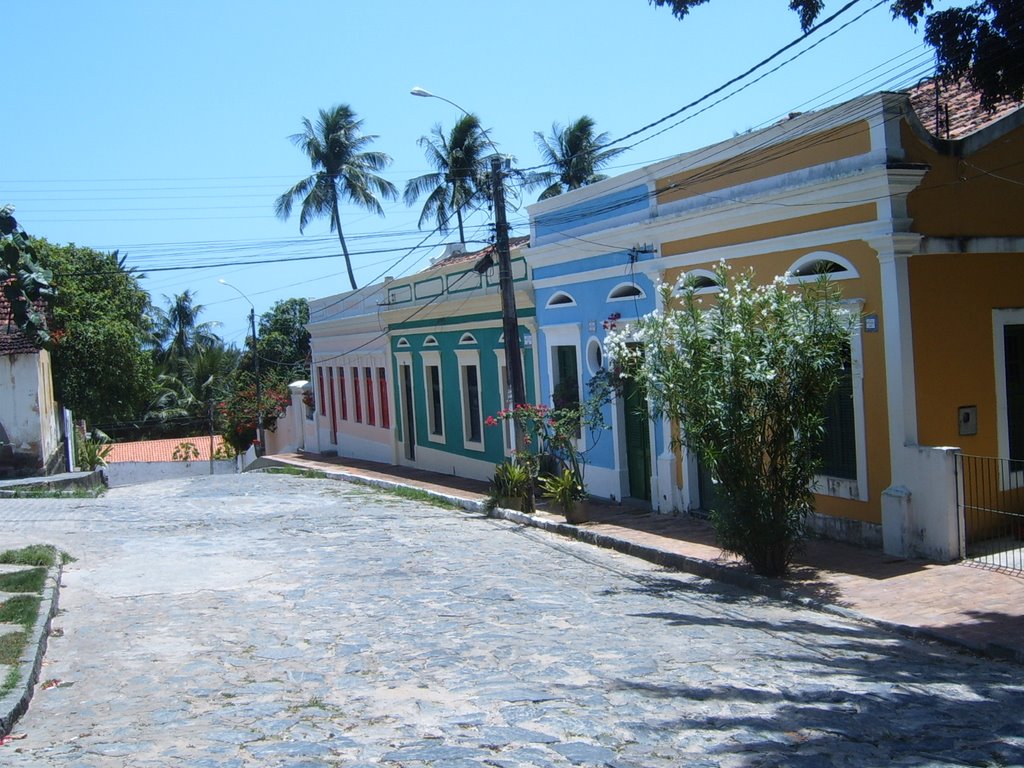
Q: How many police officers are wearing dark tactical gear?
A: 0